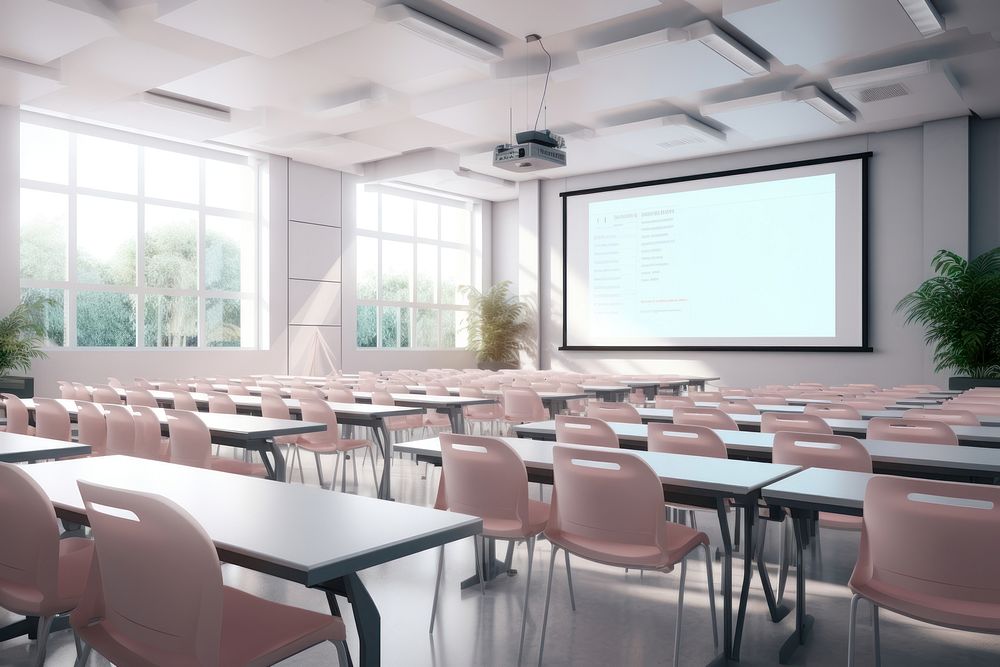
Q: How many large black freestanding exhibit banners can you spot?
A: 0